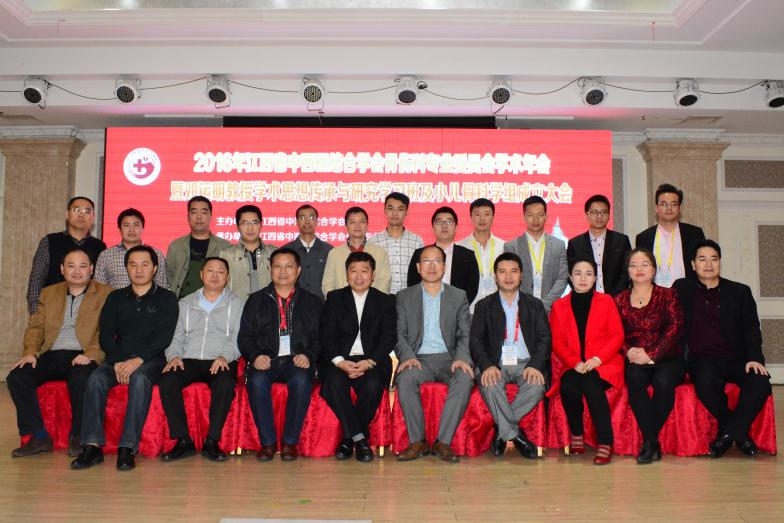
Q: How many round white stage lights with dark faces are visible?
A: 9